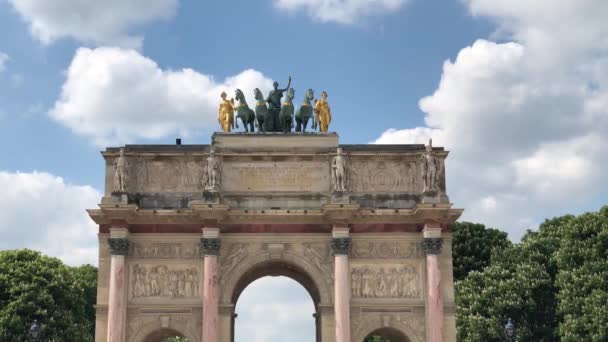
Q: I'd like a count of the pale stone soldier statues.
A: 4